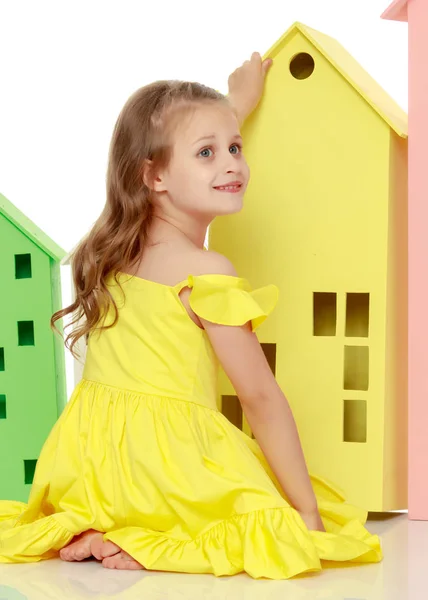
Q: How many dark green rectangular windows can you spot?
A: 5